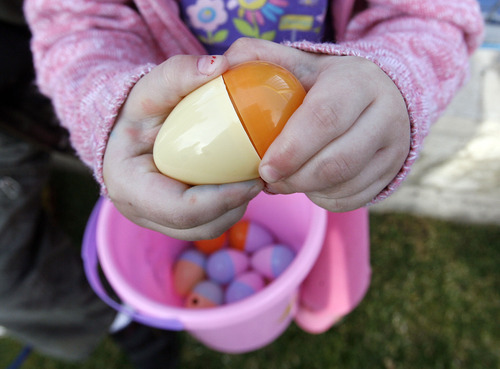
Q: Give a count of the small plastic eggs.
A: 7